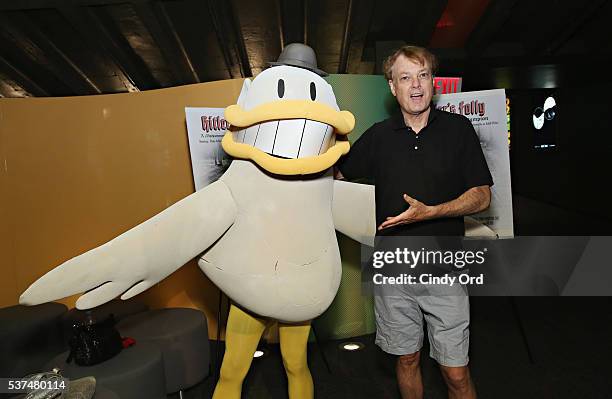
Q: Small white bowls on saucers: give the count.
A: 0